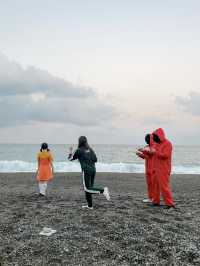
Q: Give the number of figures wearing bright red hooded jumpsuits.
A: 2